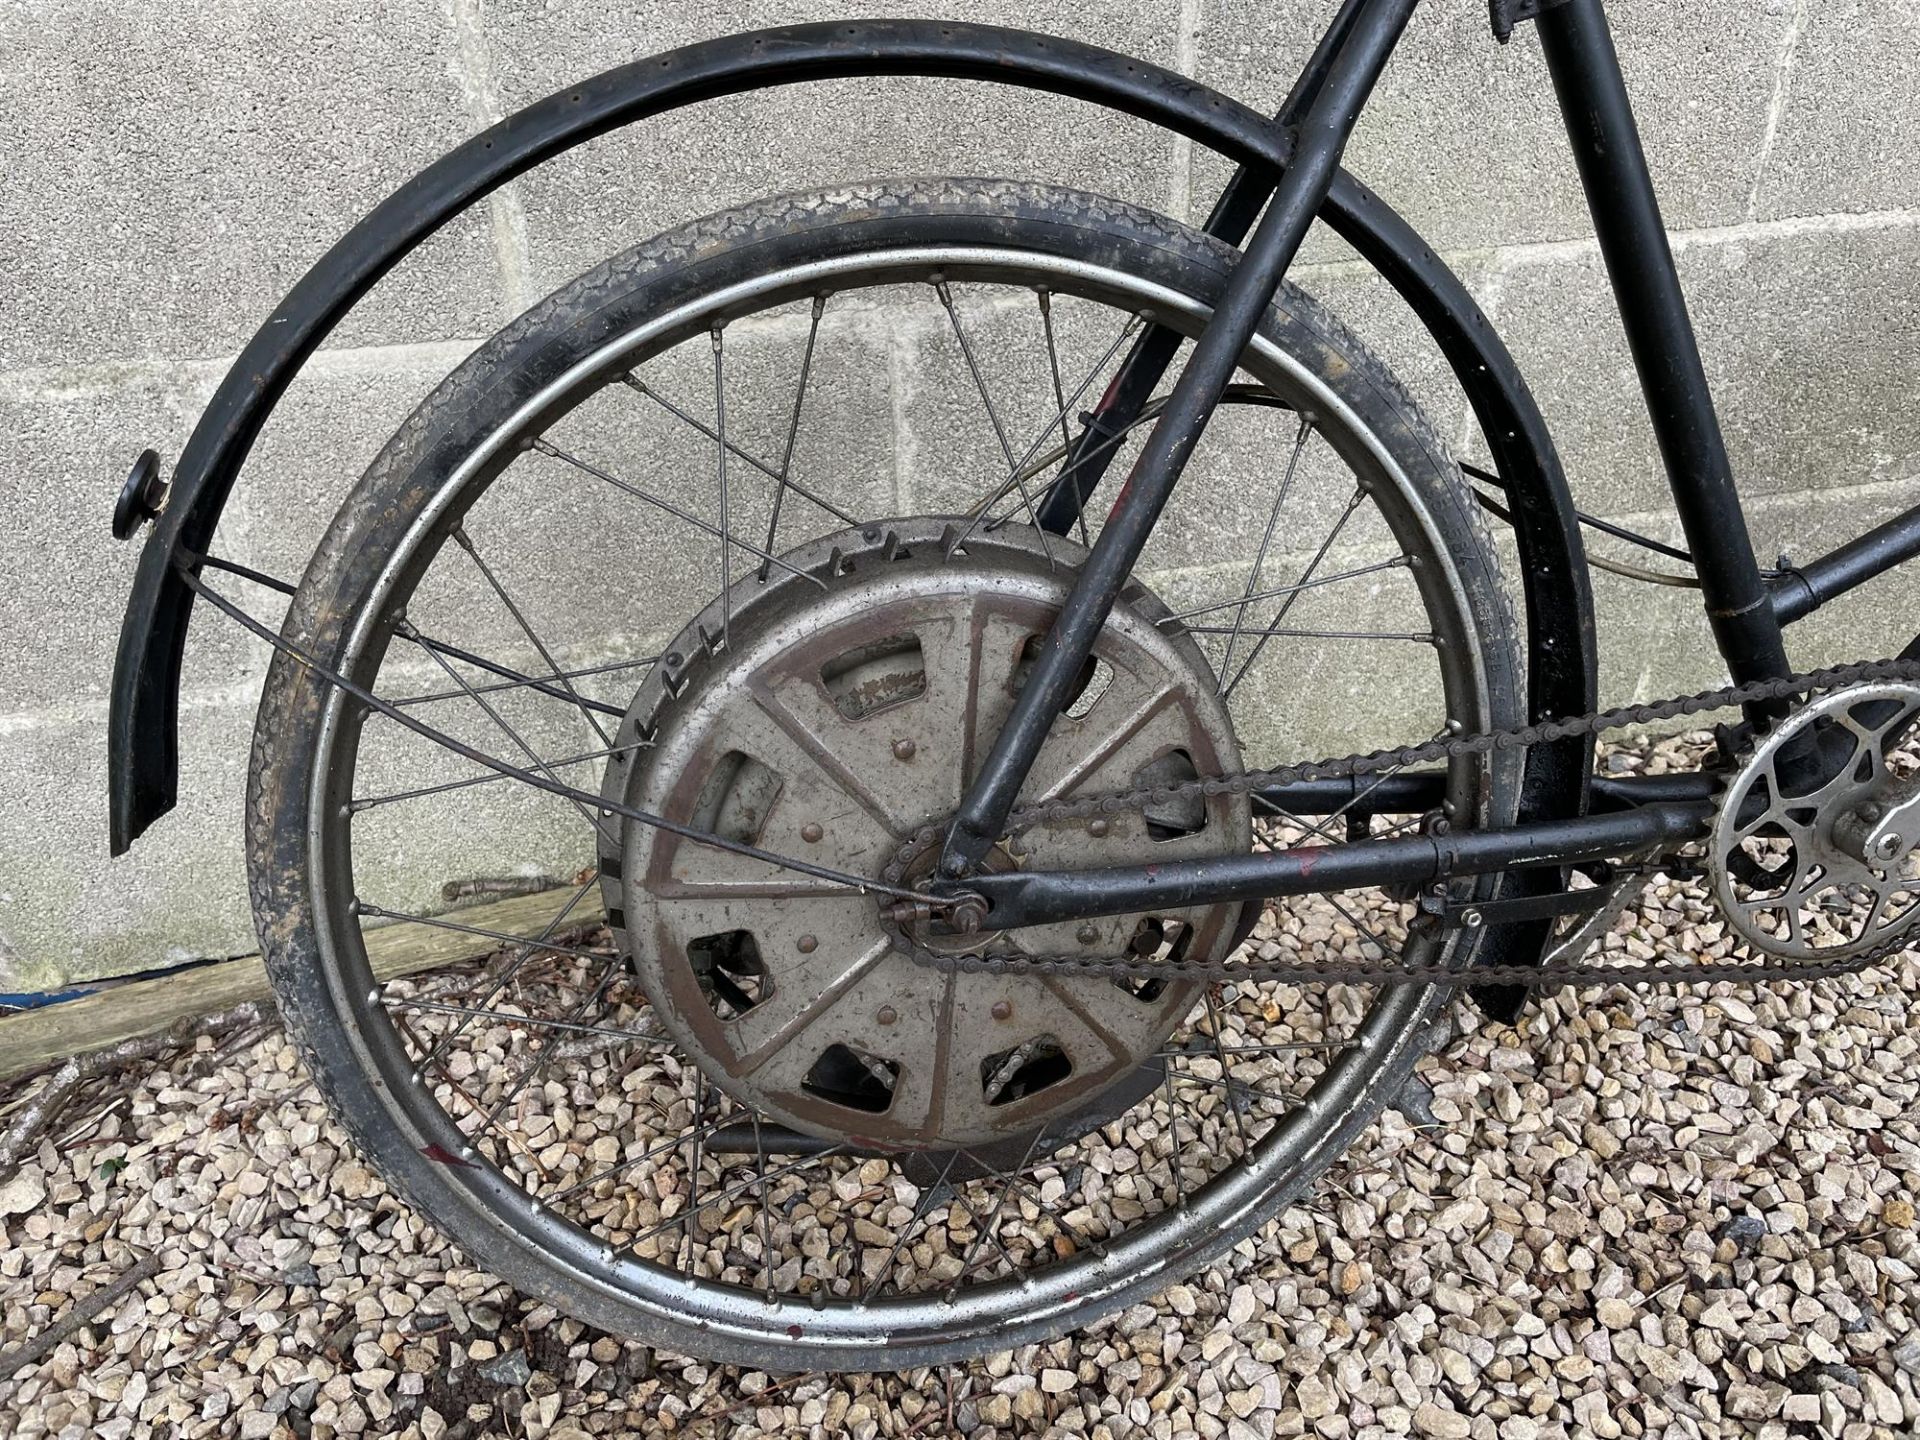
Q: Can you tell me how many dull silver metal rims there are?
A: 1